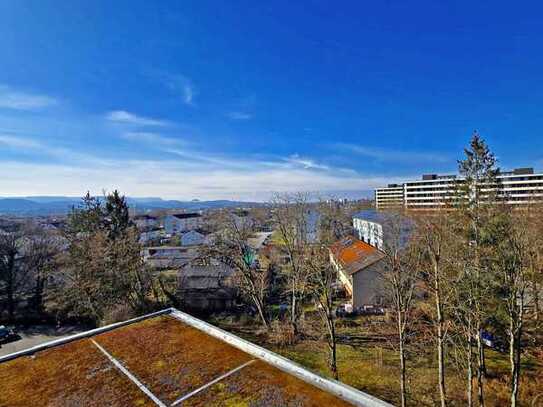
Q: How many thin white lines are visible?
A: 2